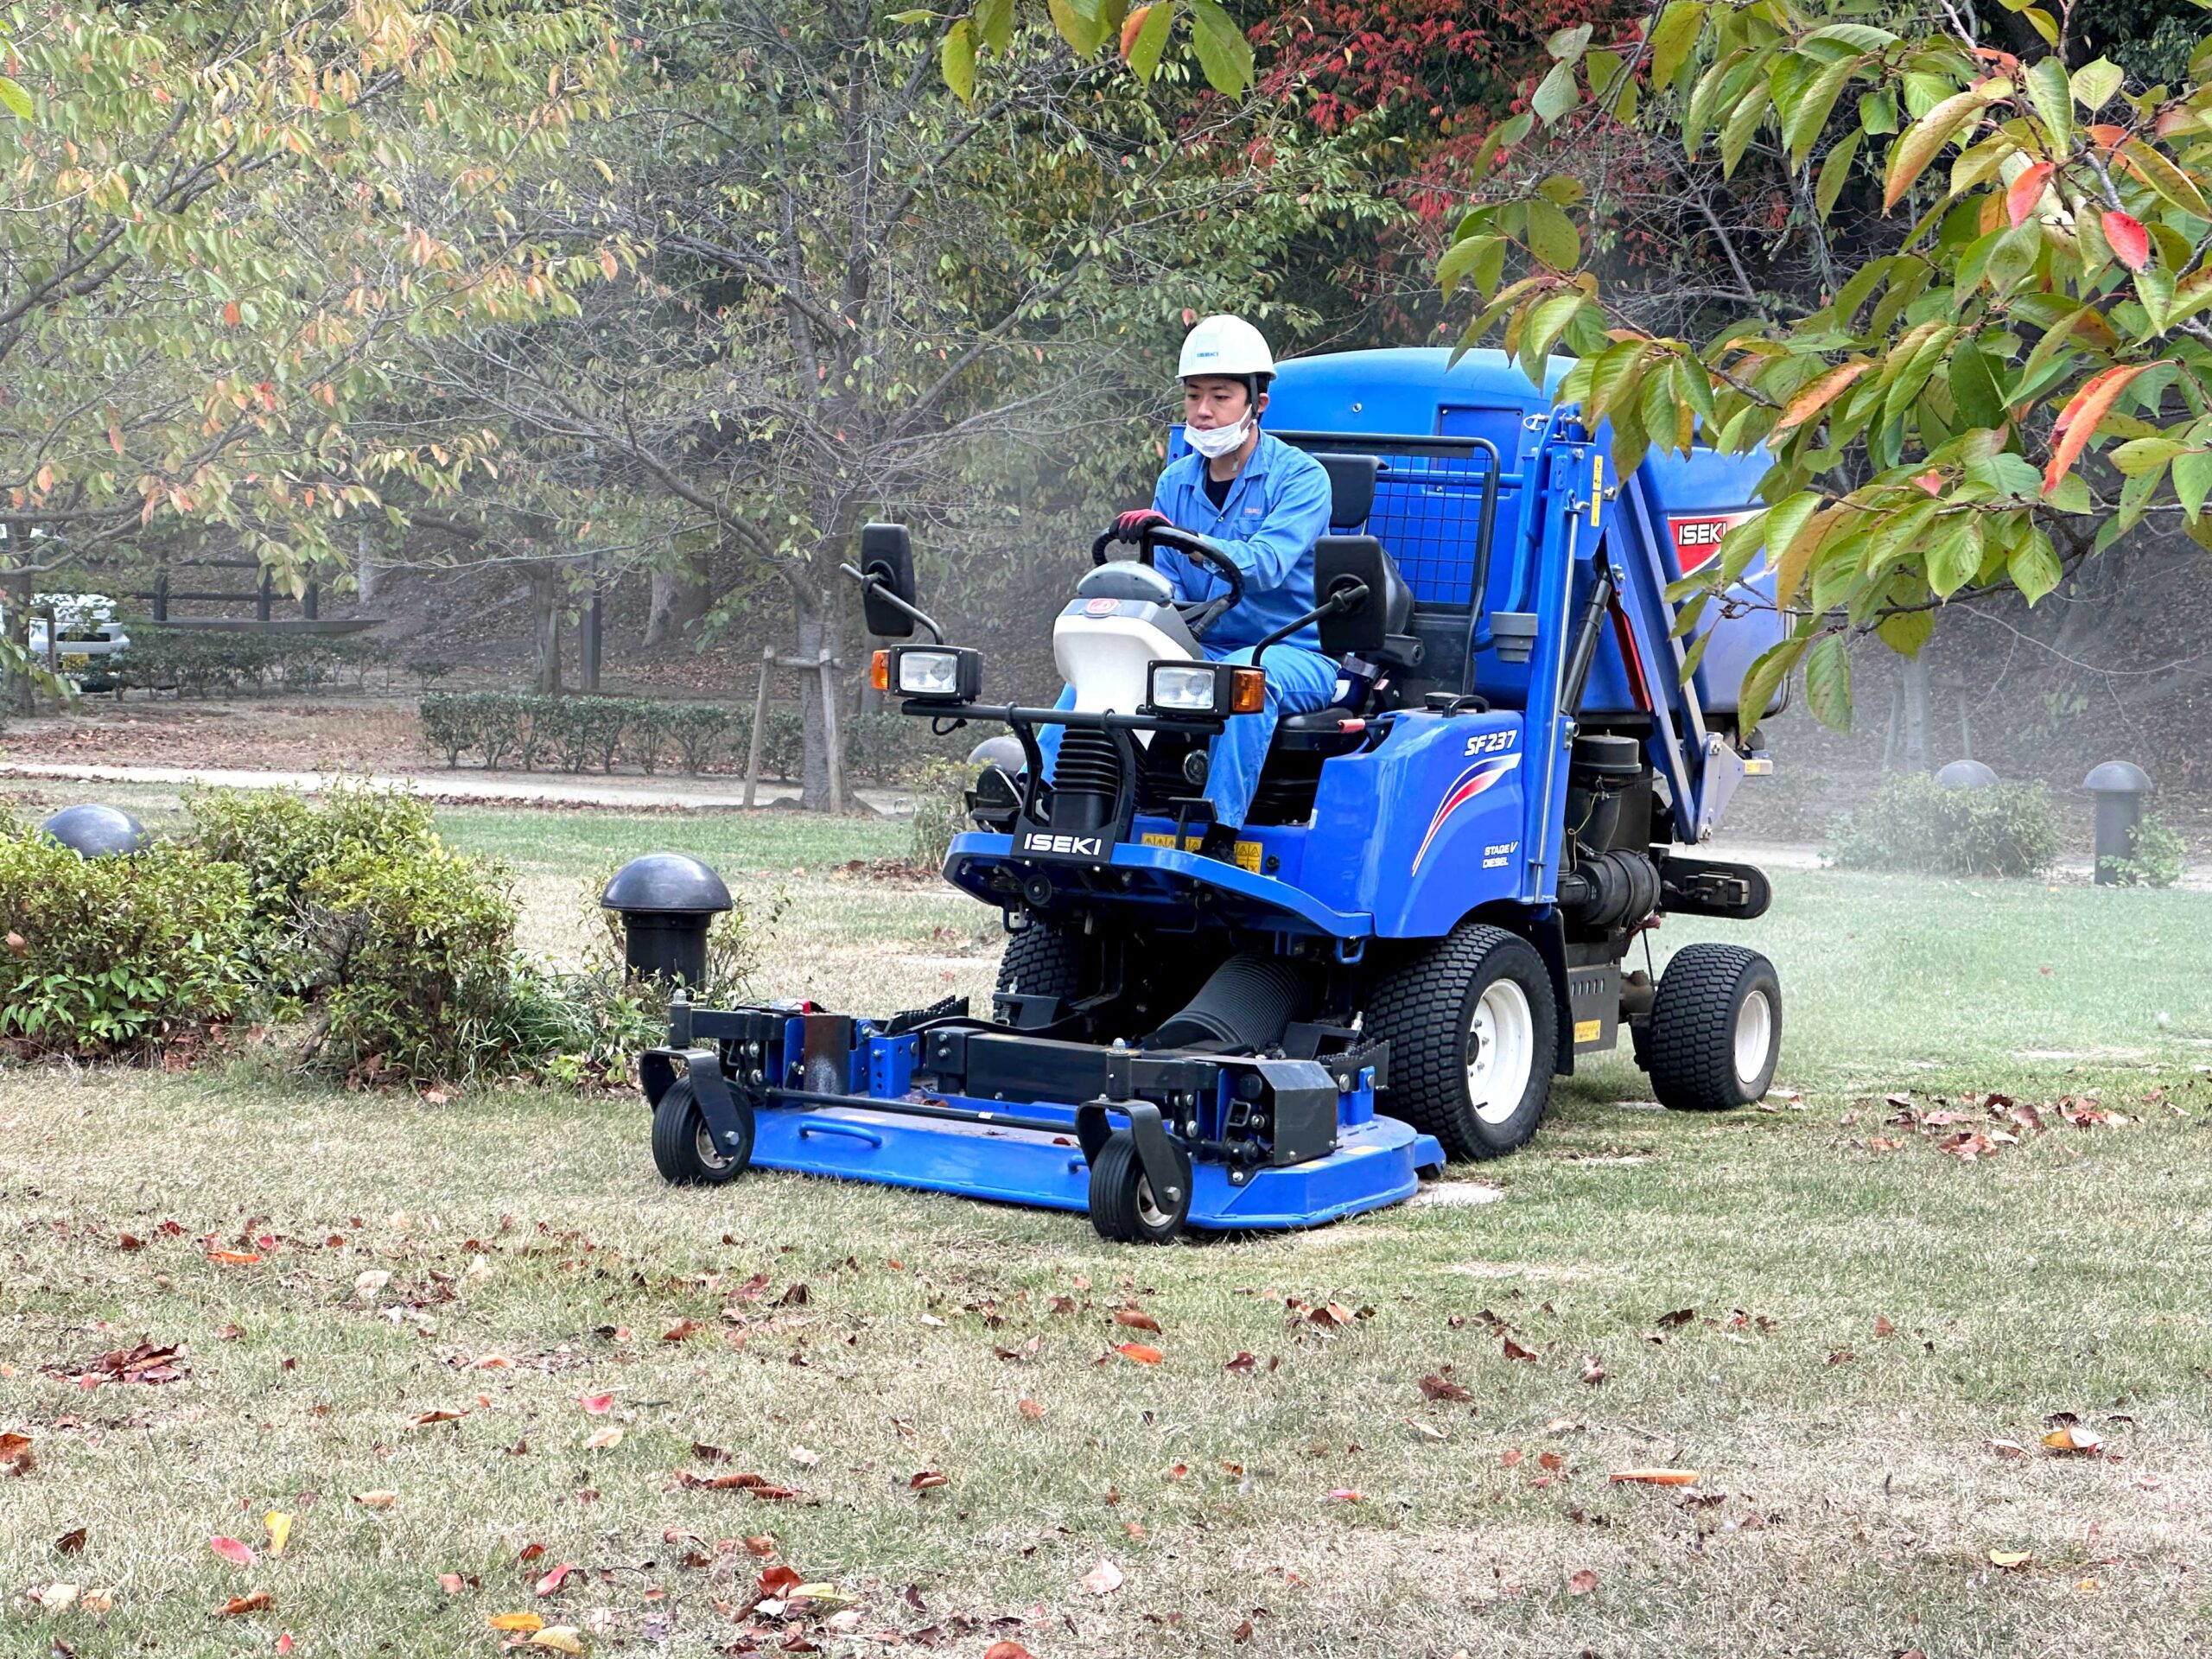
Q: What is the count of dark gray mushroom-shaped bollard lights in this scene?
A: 5